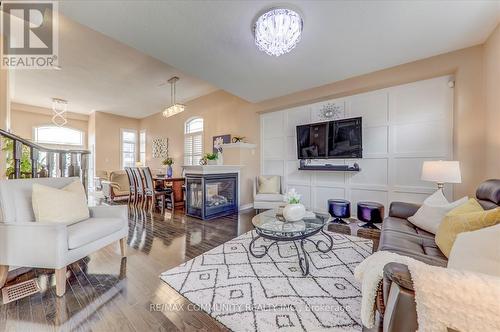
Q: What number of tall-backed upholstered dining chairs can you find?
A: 3